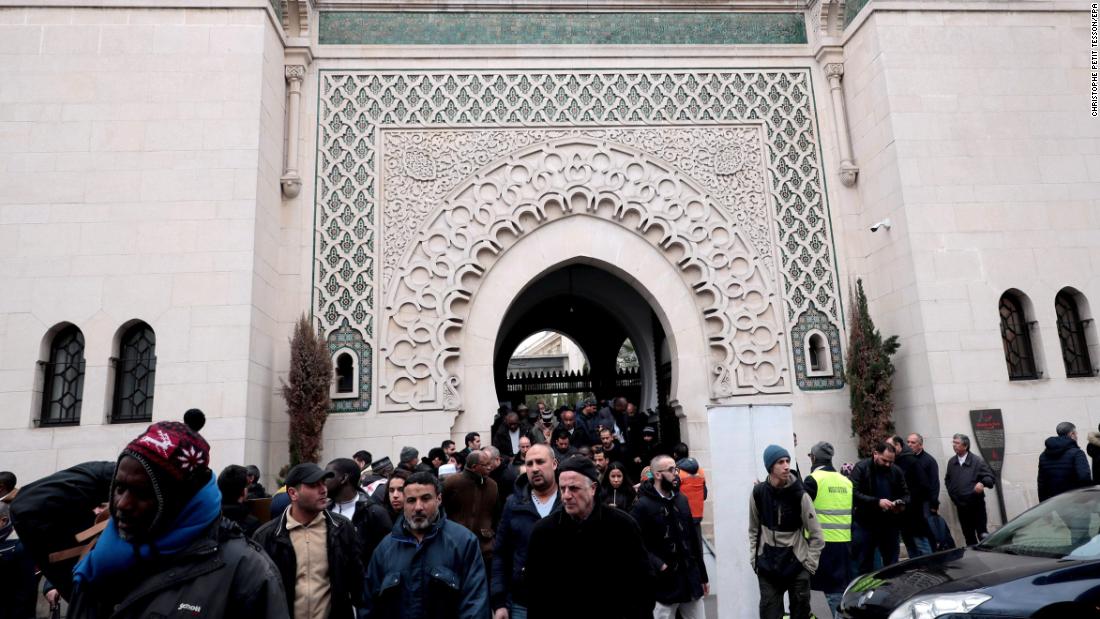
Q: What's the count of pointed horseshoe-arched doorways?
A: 1